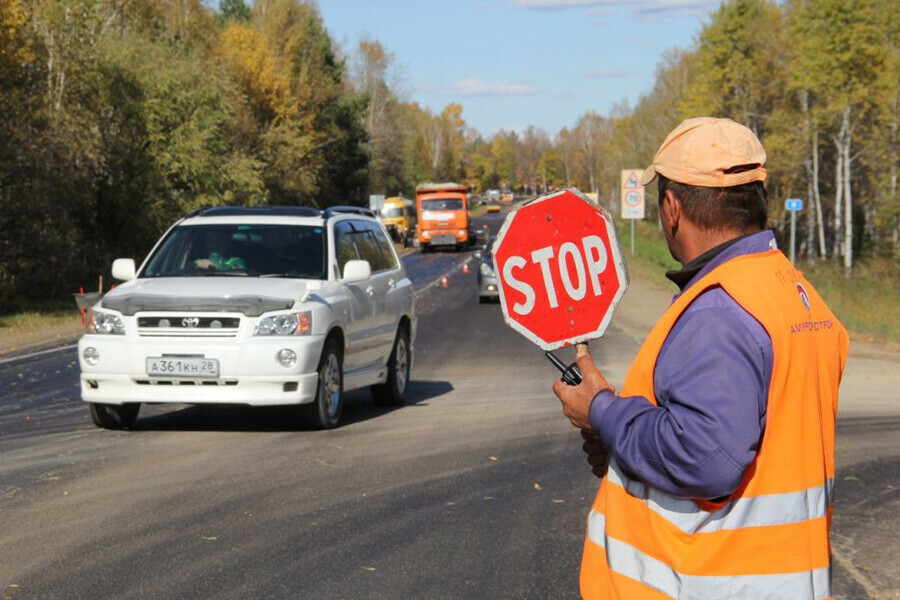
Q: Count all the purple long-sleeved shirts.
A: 1